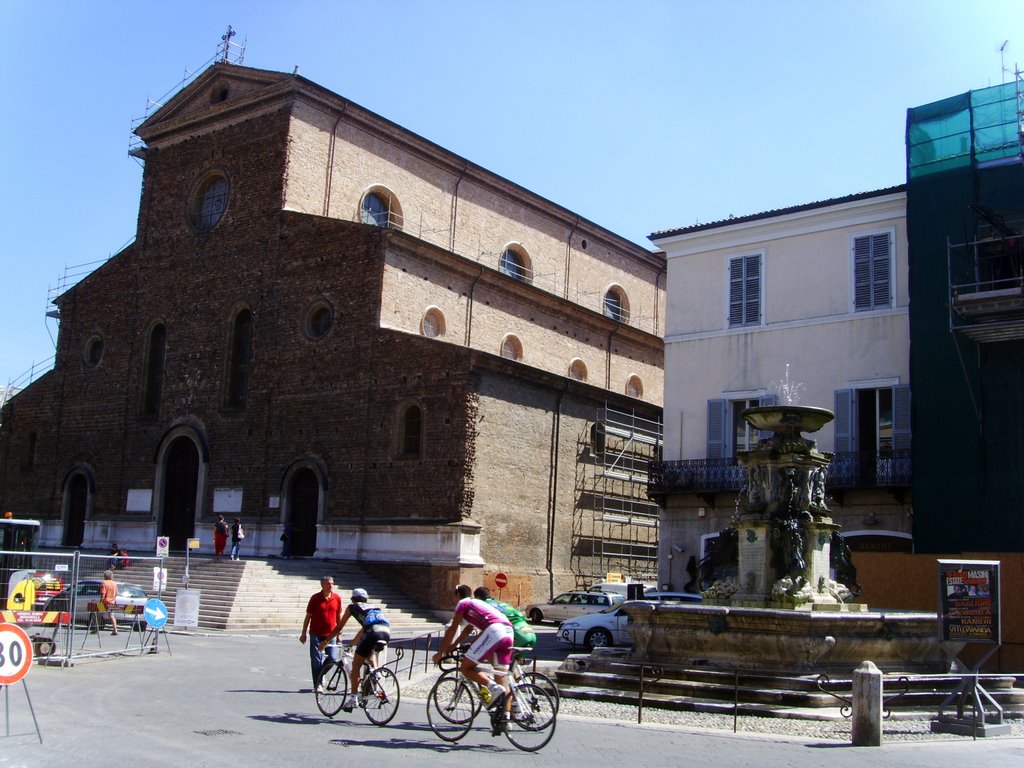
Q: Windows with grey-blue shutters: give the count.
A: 4